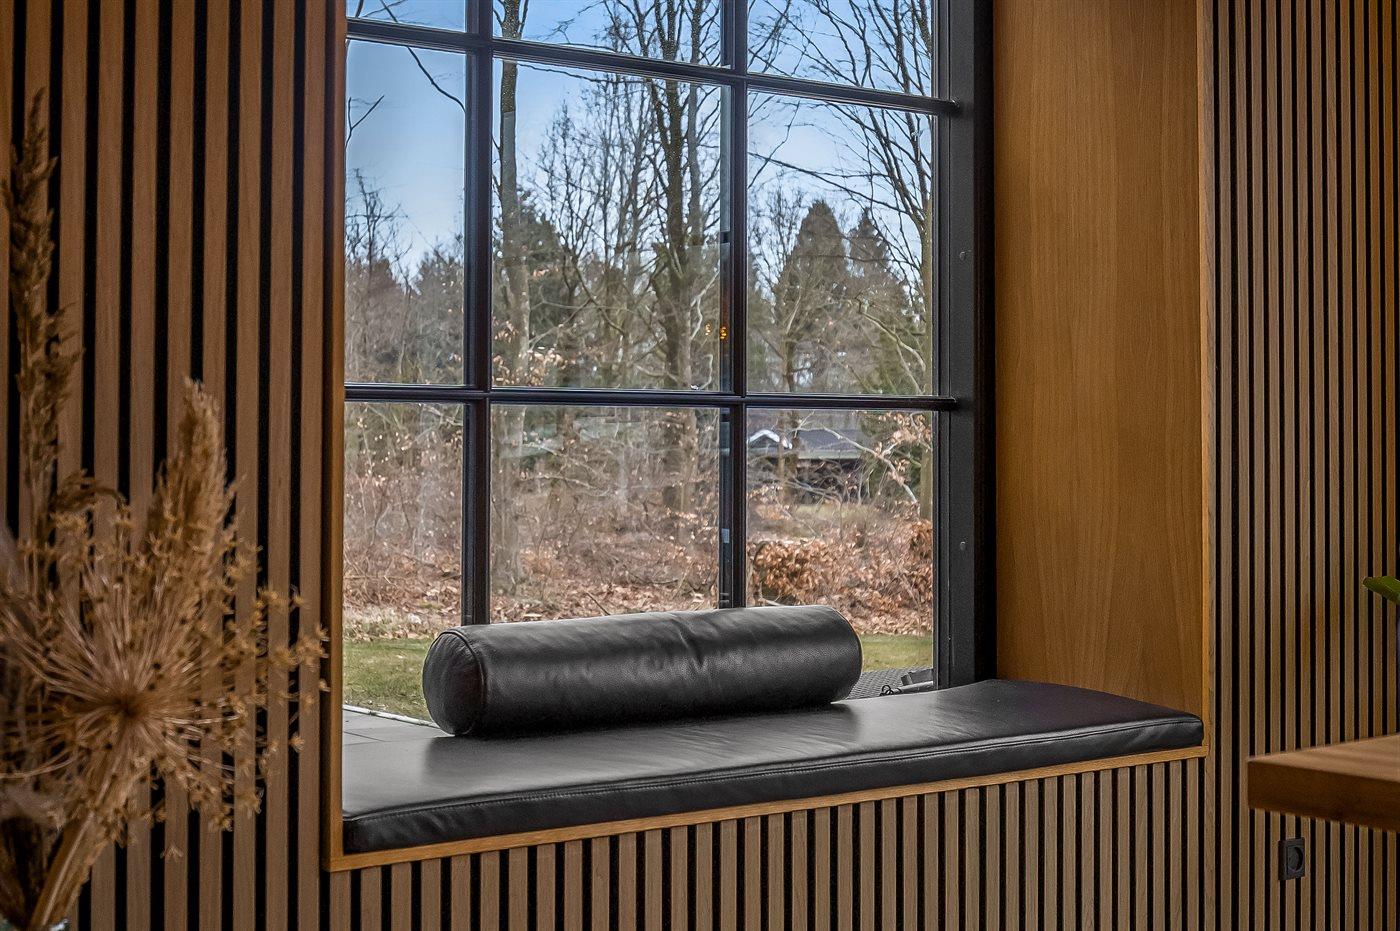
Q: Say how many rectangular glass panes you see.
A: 9